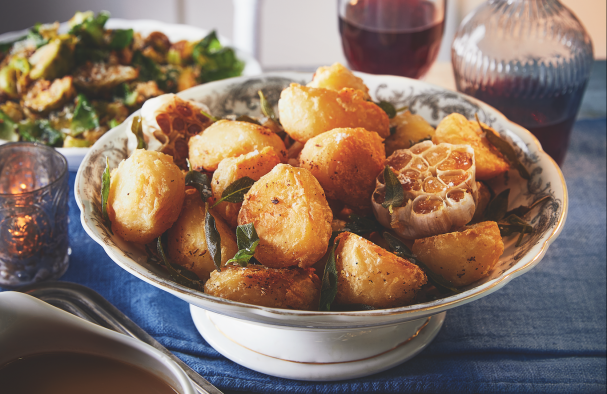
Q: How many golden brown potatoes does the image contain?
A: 13